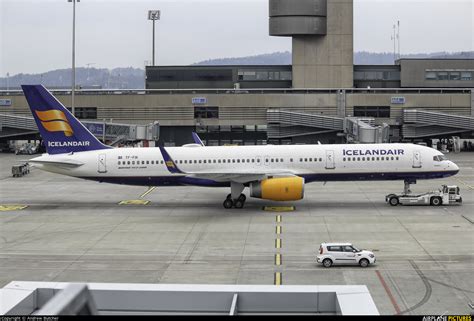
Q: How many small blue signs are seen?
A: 3